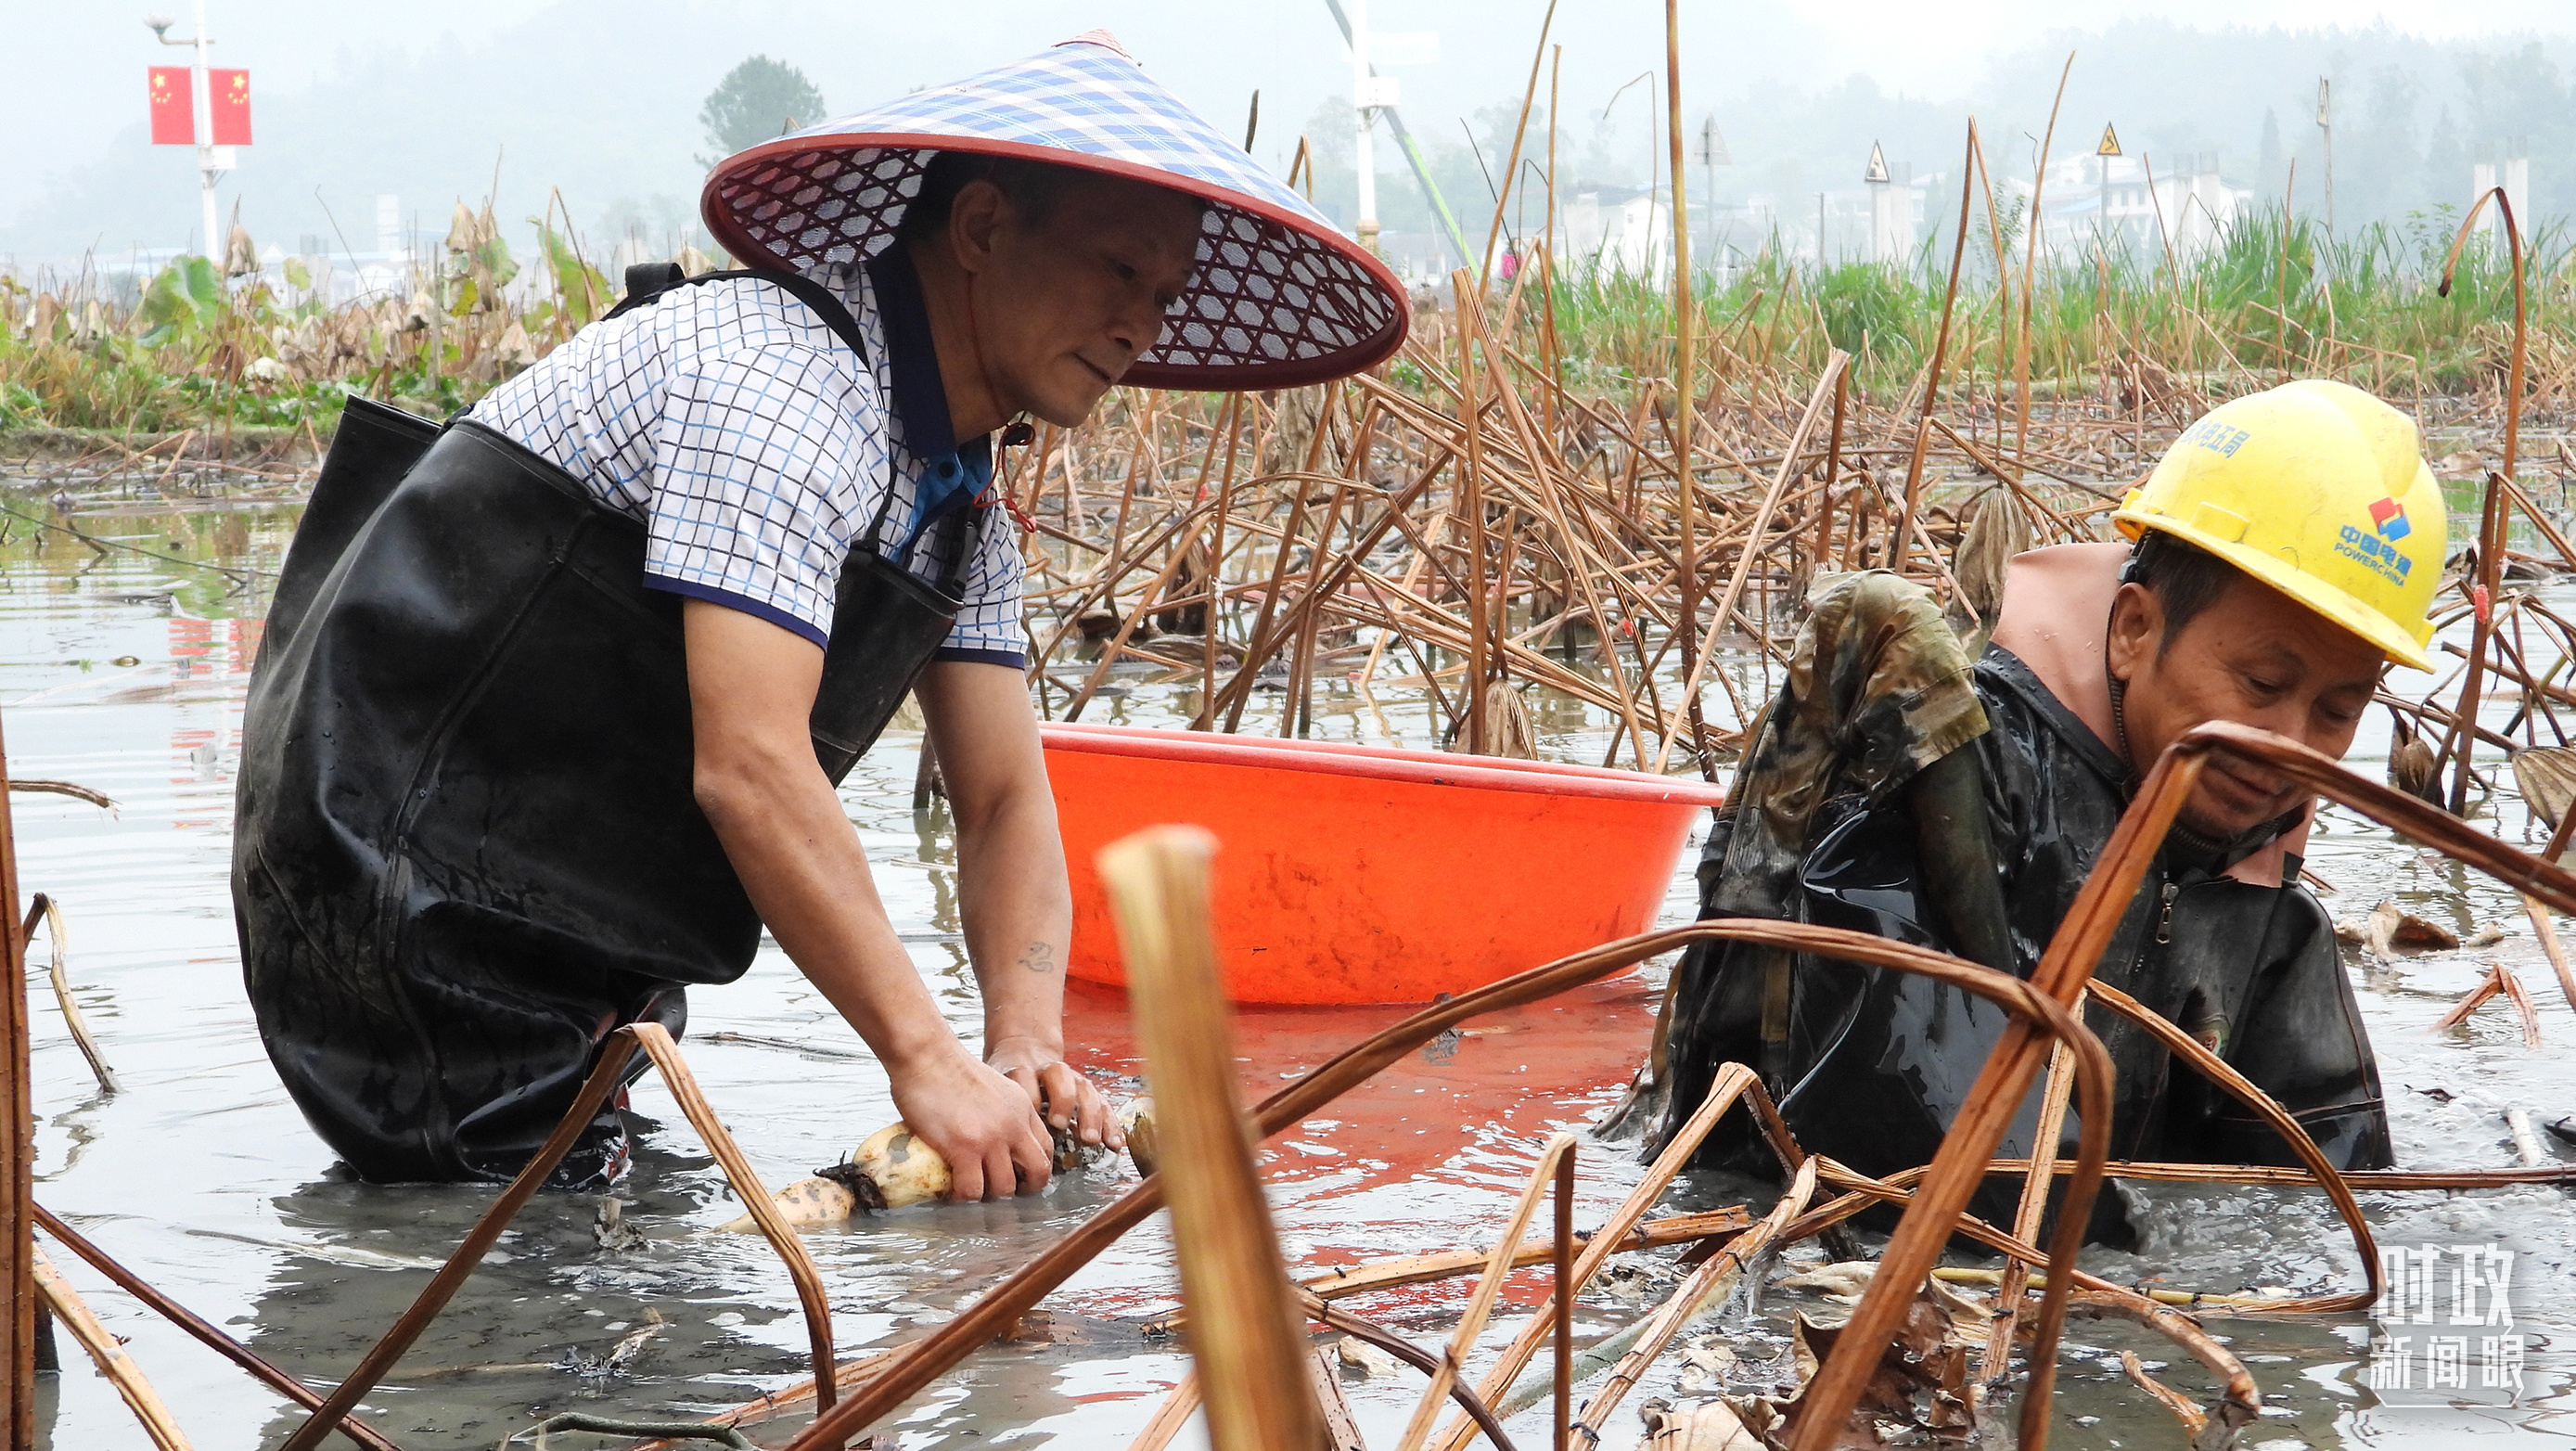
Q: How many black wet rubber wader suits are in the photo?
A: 2